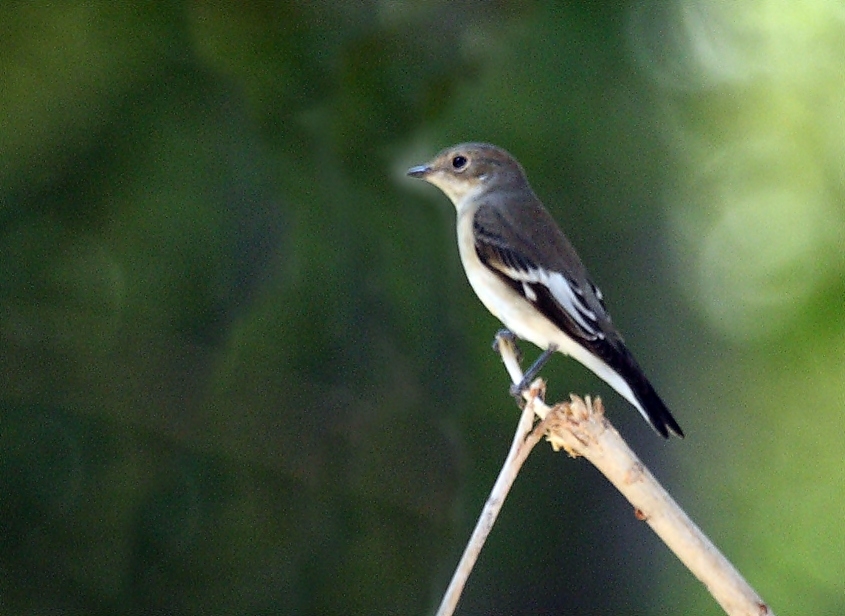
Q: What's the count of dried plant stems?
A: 2